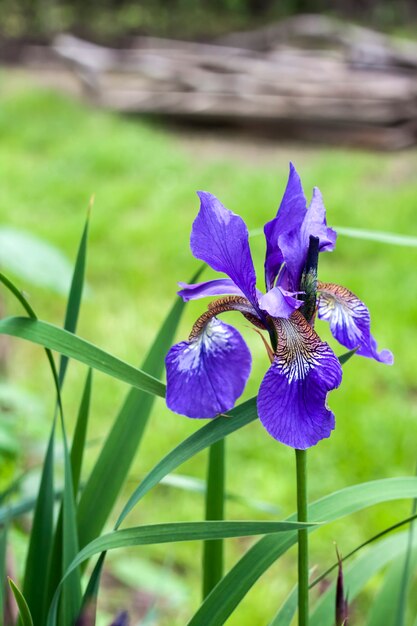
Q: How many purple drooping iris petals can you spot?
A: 3